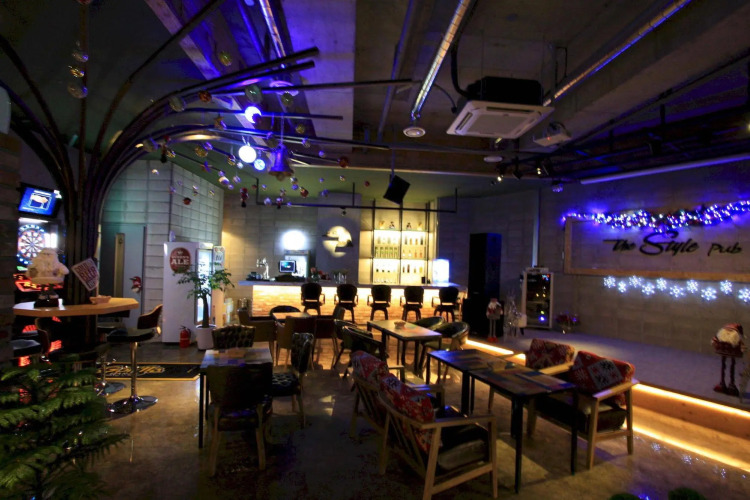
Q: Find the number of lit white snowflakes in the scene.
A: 10